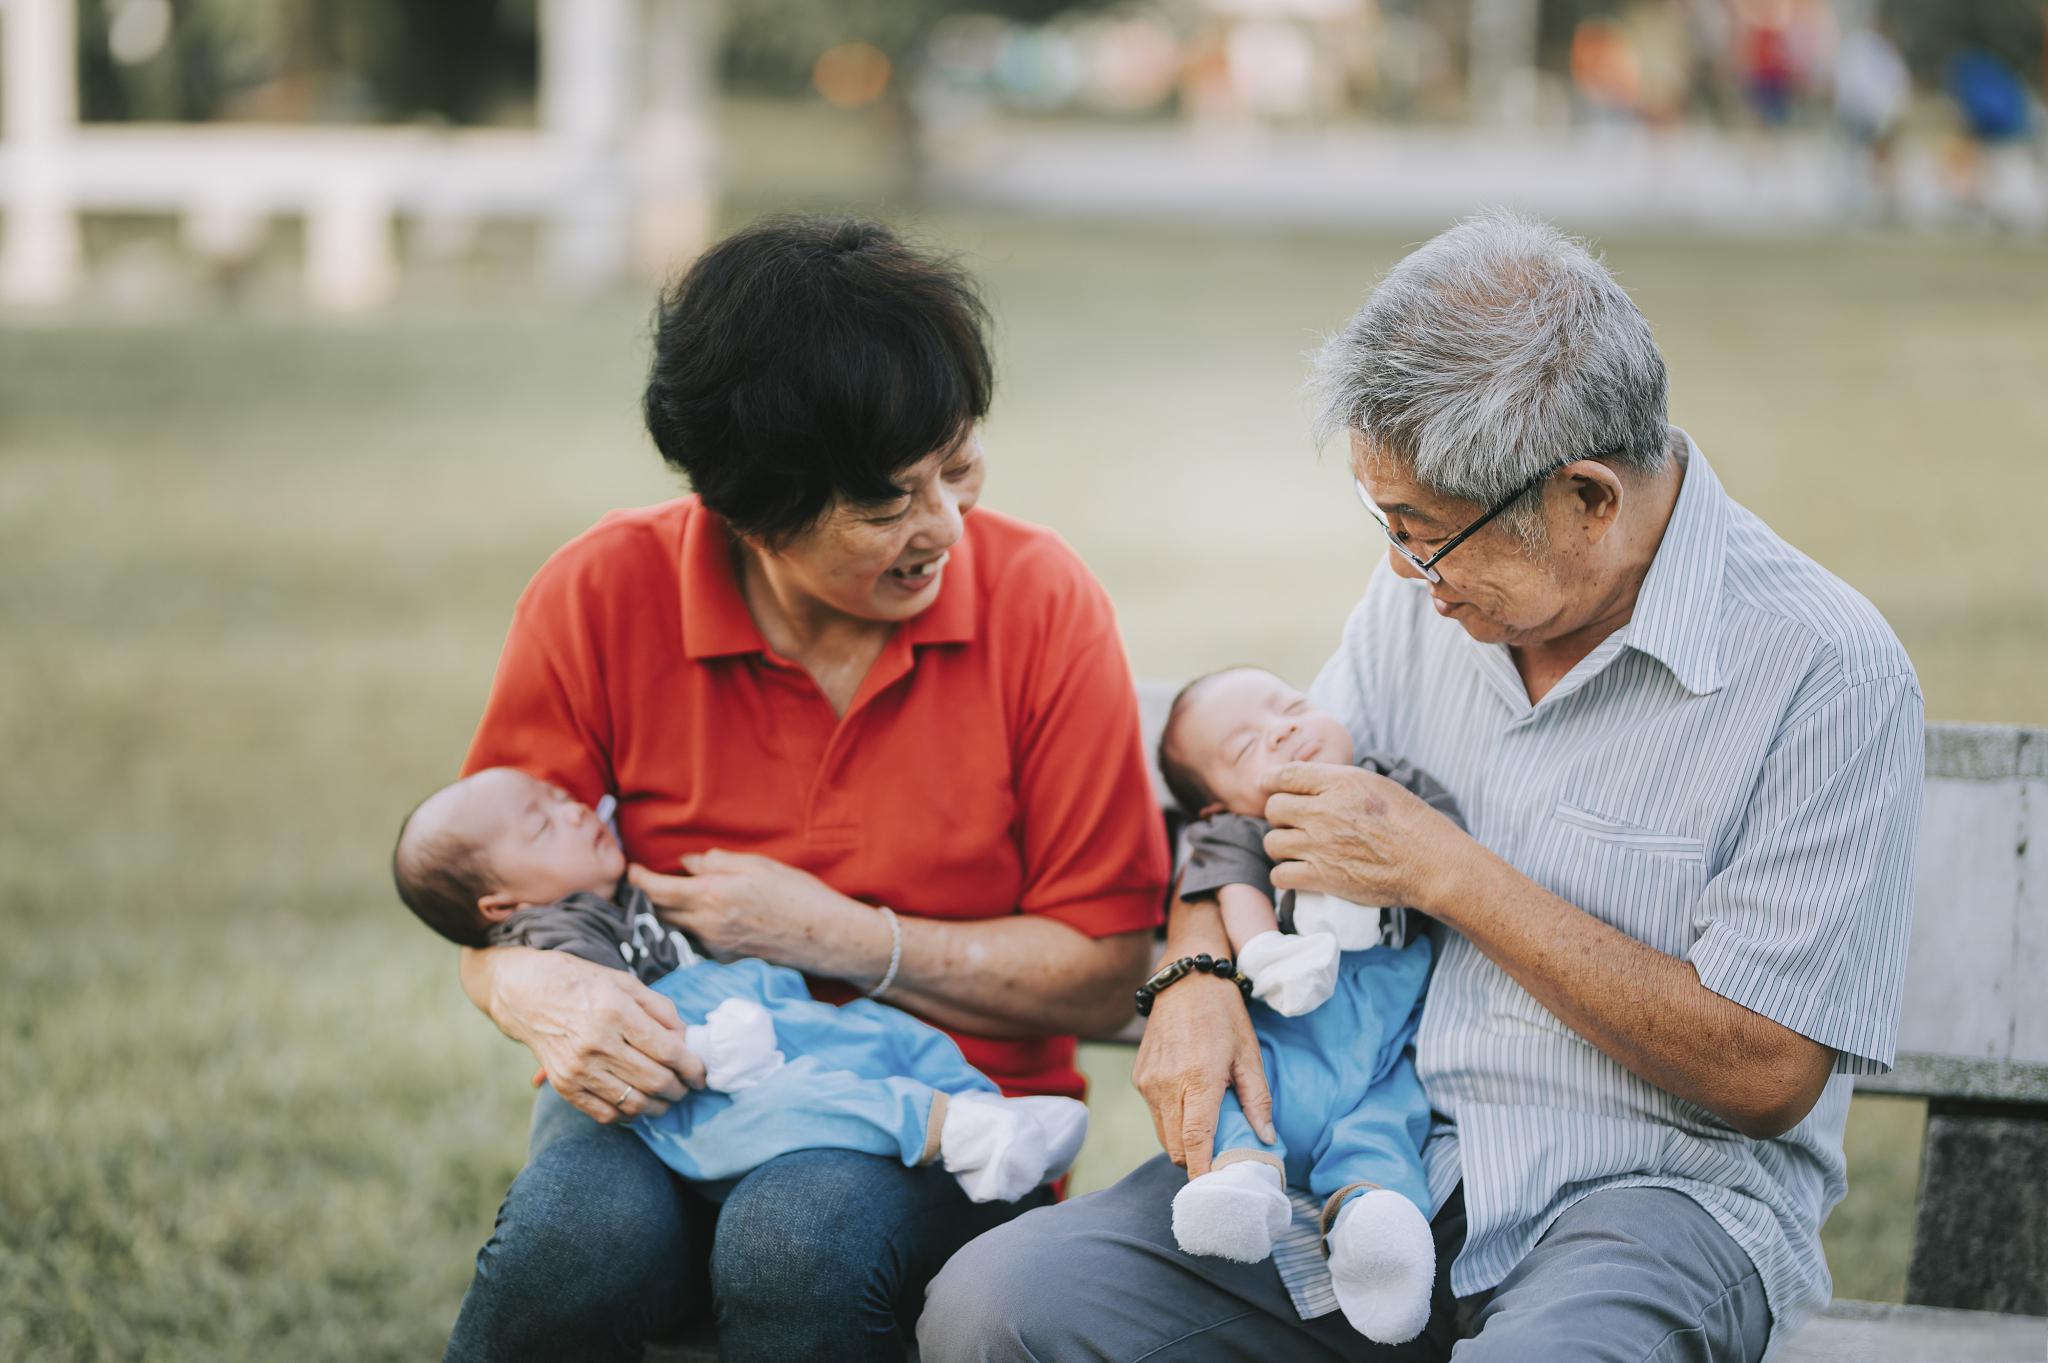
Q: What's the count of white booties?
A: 4